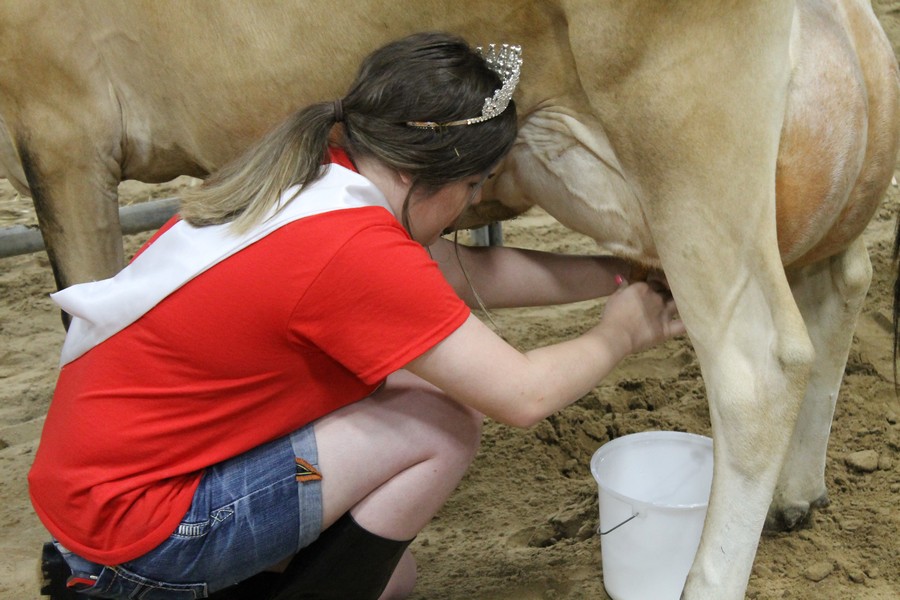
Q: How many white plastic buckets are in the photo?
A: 1